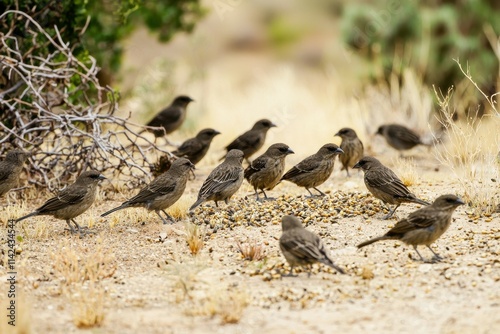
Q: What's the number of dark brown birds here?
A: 14